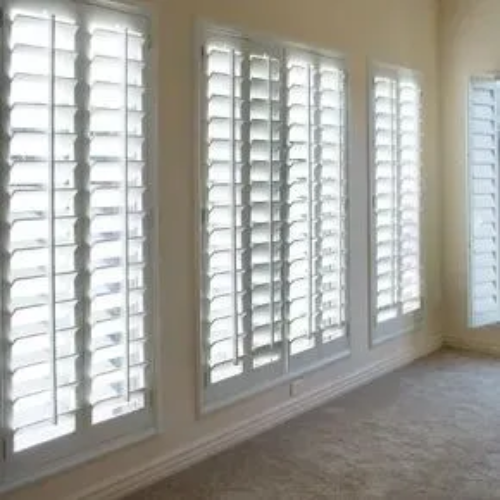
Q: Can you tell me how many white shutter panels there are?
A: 9